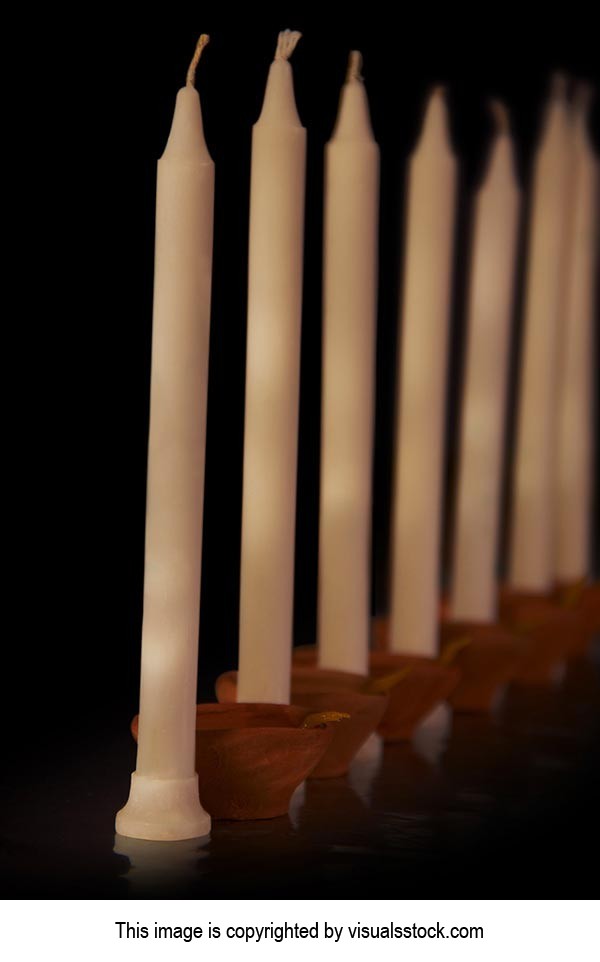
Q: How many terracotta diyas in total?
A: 6